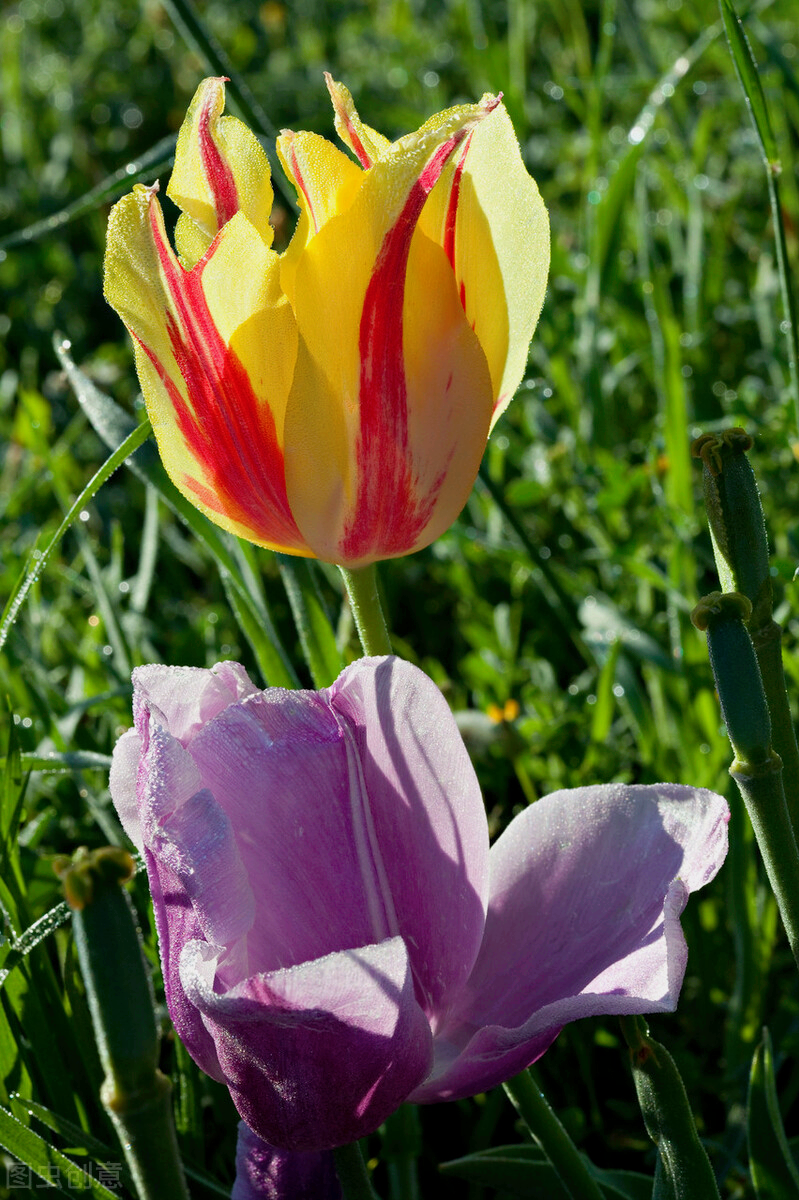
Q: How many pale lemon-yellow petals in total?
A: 6